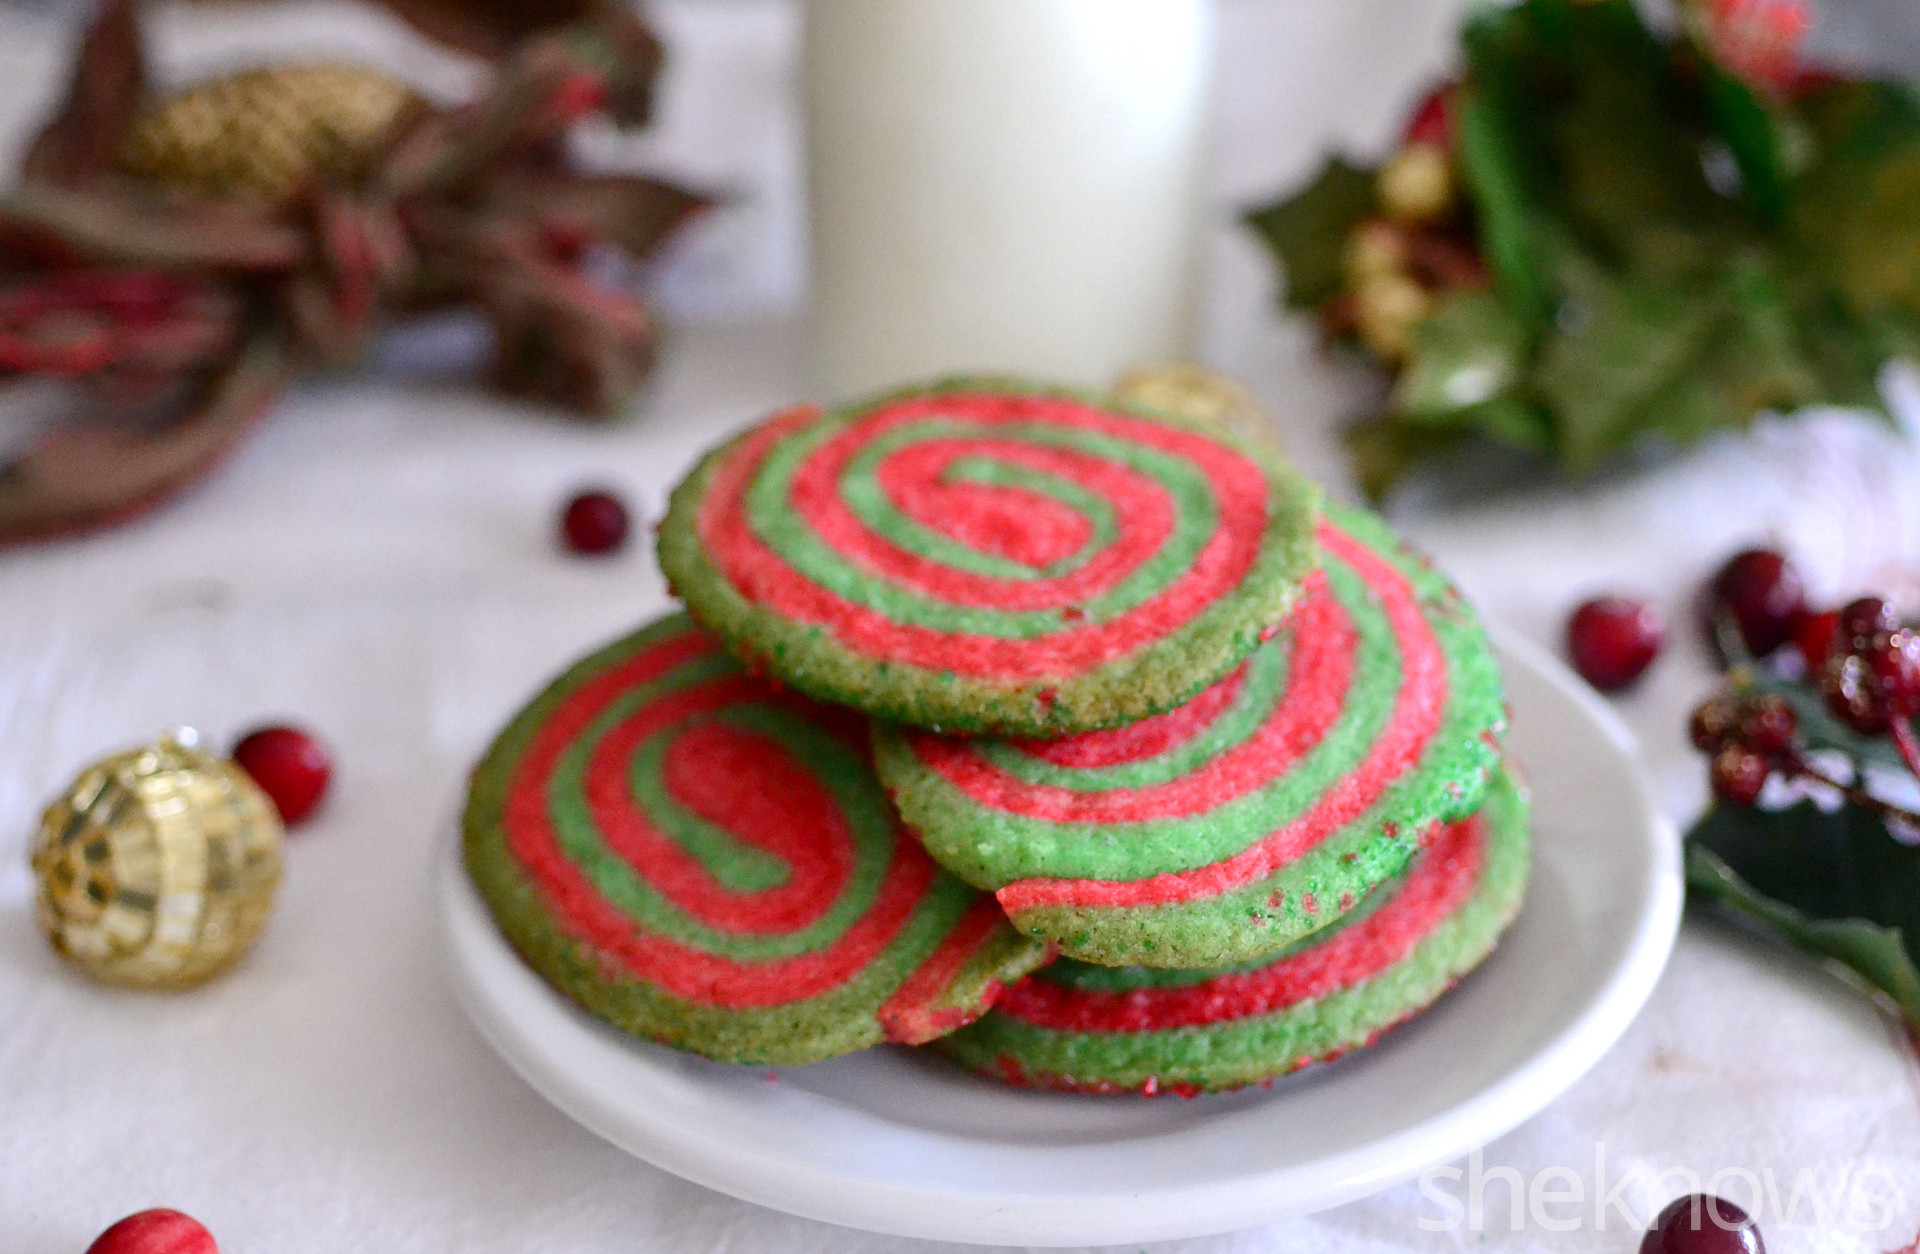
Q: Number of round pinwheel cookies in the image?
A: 4